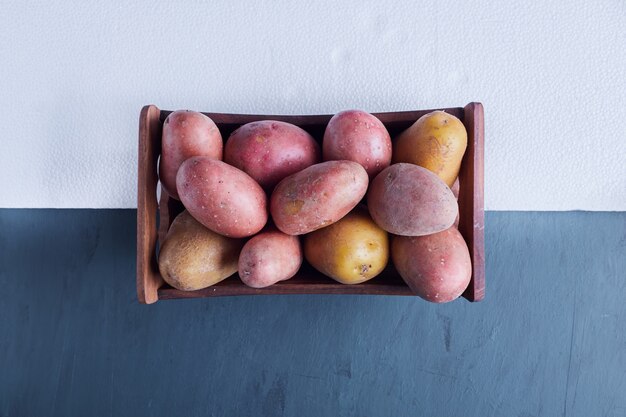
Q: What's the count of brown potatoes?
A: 3